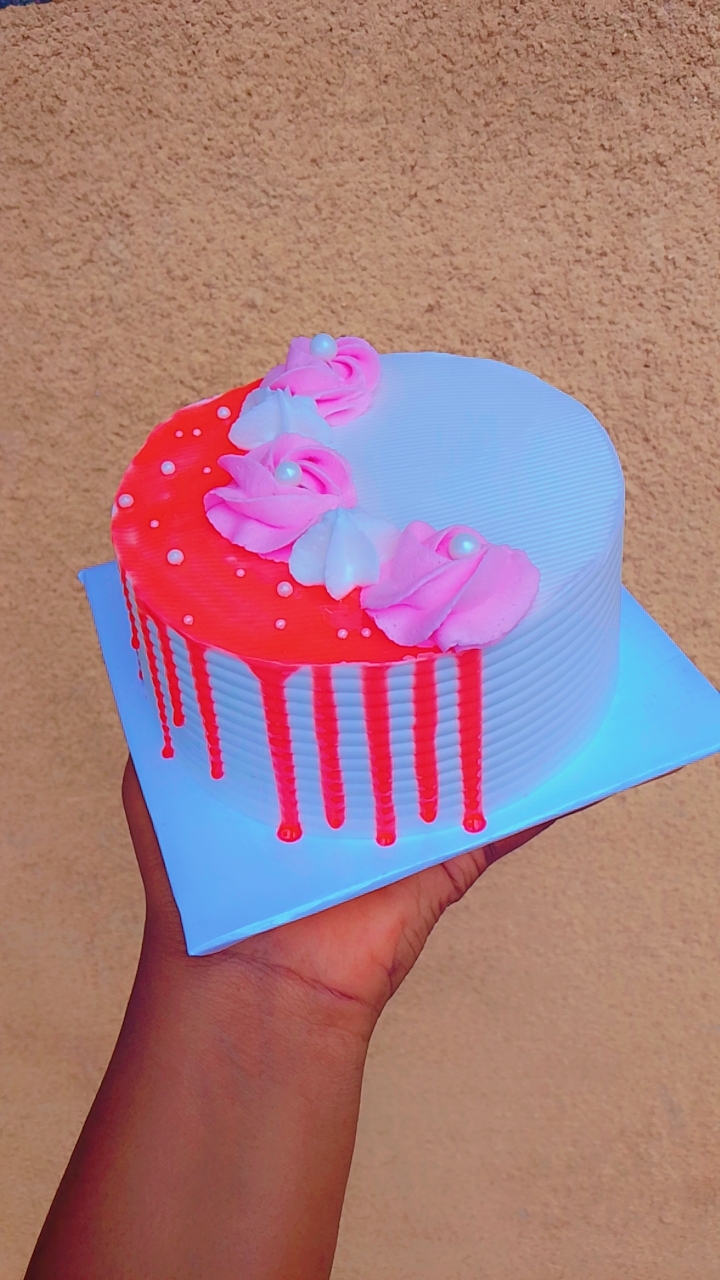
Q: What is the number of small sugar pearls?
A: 14